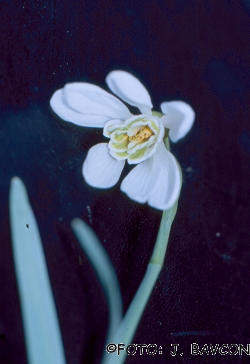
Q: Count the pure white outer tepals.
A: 5